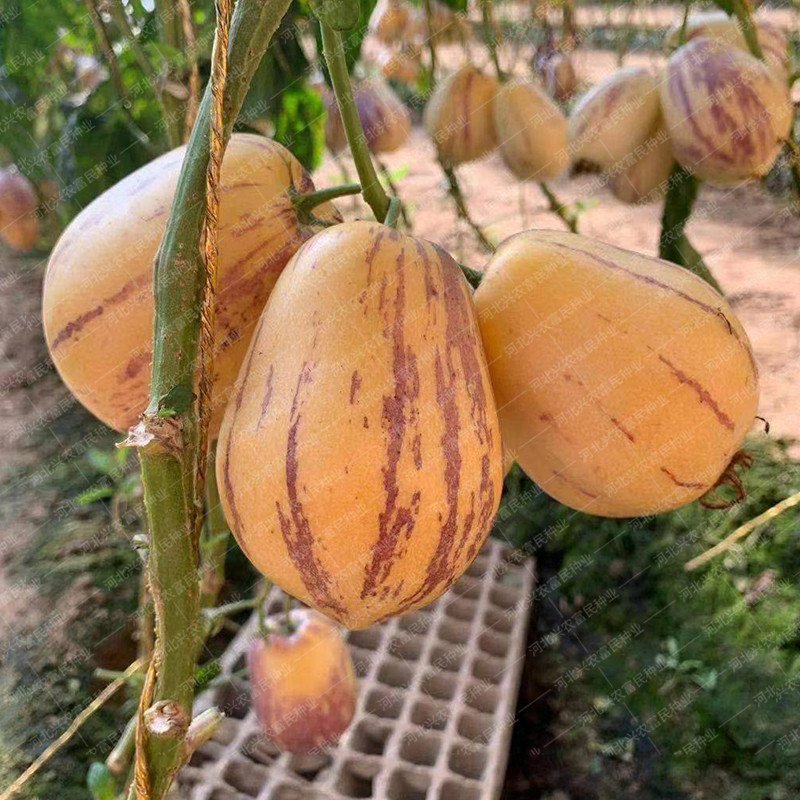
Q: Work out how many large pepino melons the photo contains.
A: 3